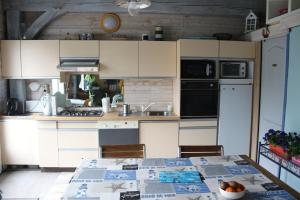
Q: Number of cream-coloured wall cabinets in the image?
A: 7